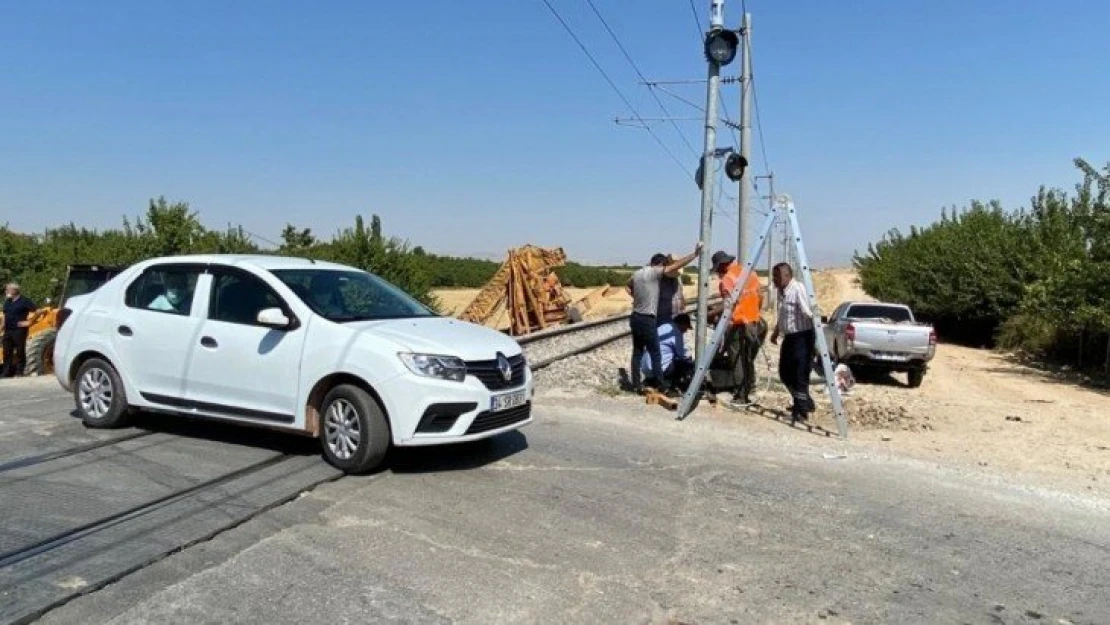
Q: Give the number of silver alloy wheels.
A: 2